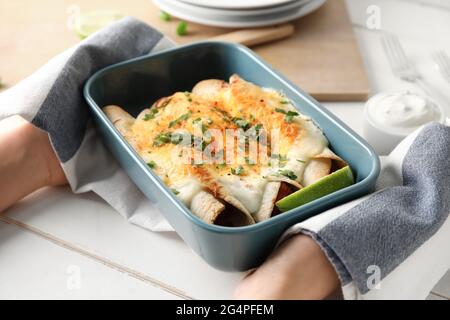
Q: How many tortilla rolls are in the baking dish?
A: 3